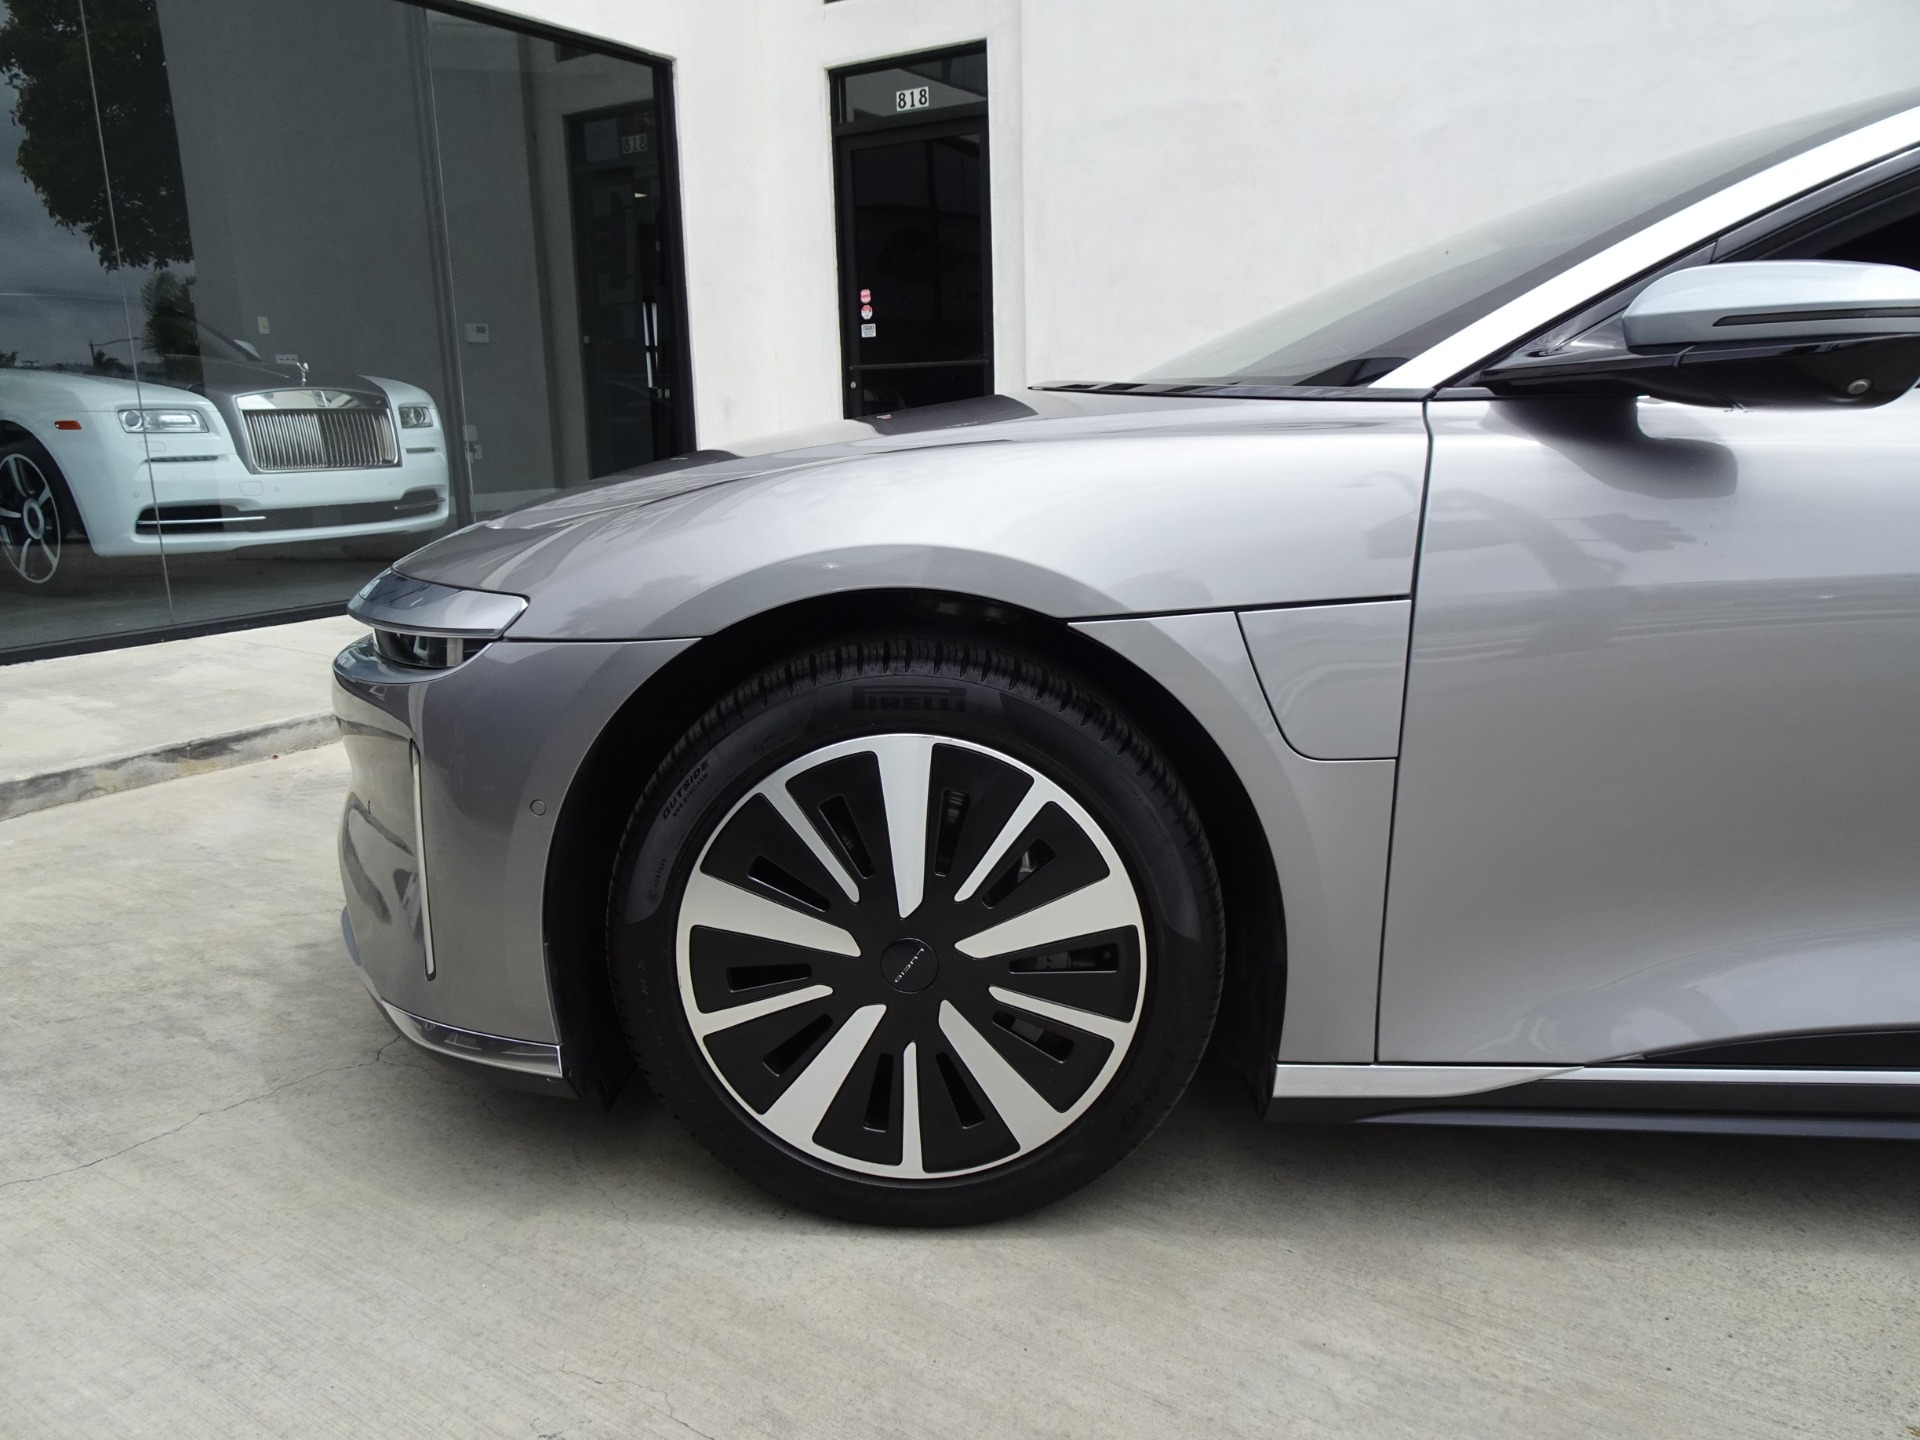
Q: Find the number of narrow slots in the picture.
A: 10